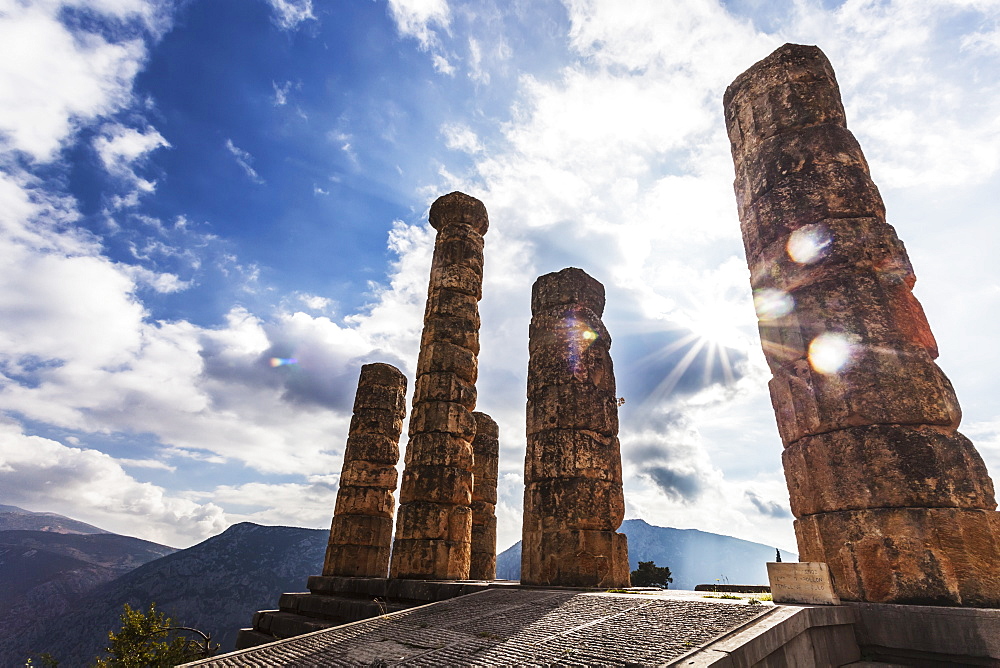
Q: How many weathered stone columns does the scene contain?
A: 5